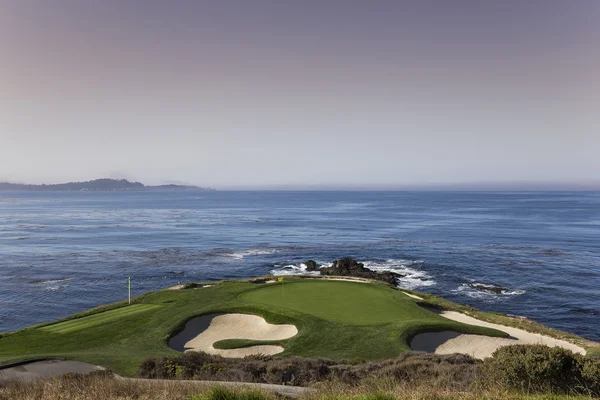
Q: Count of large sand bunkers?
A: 2